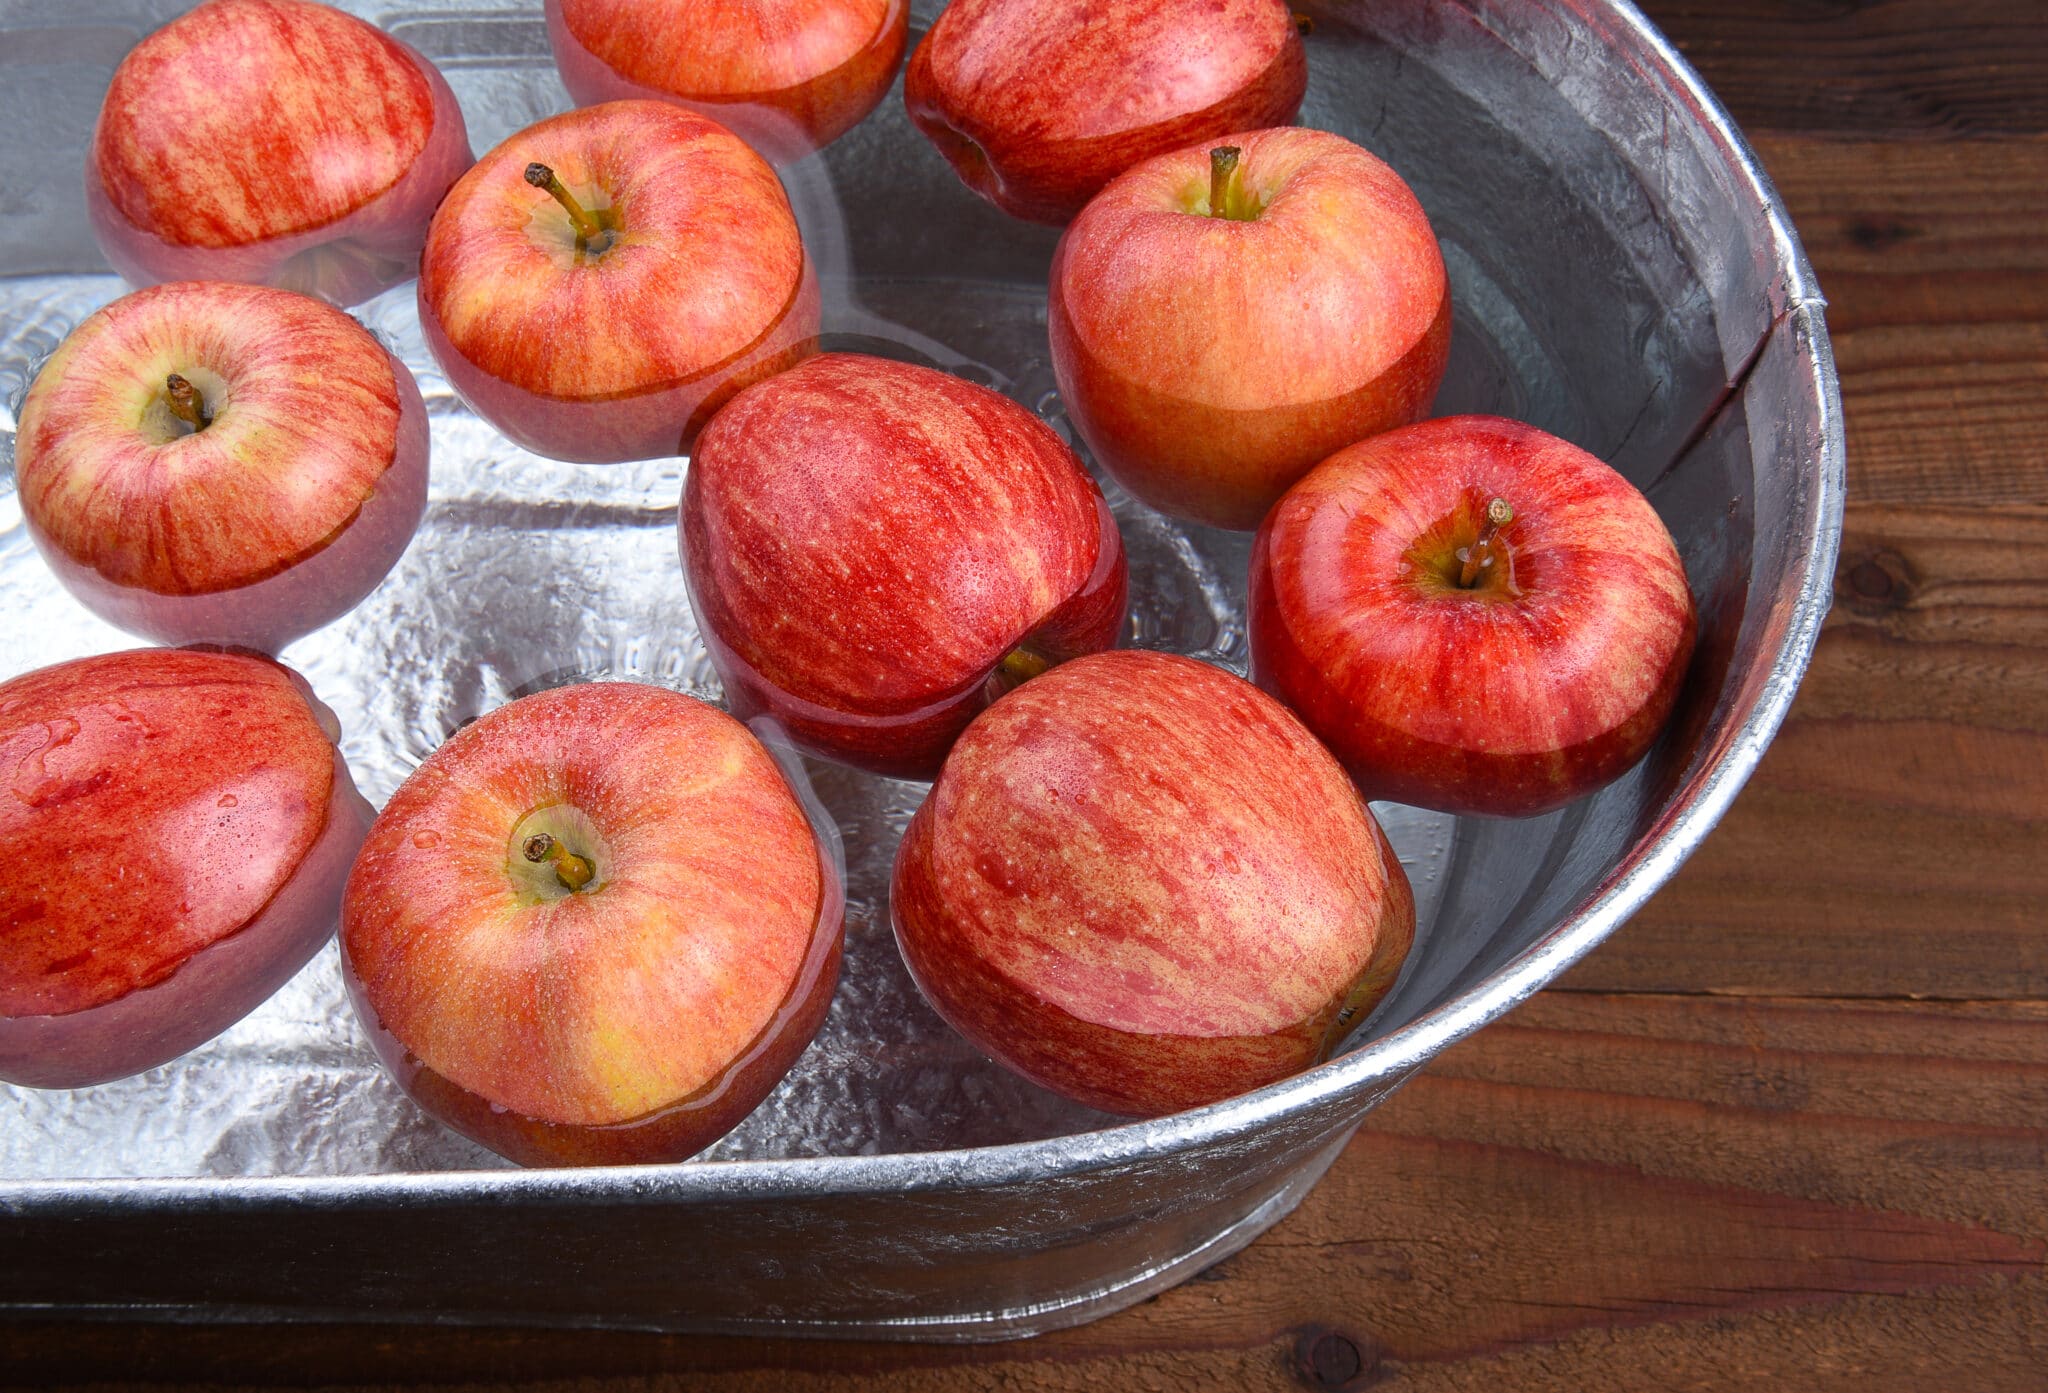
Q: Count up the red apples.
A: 11